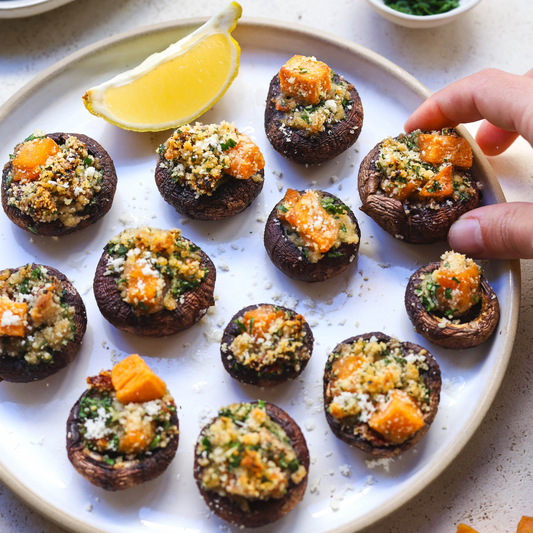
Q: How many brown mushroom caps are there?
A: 12